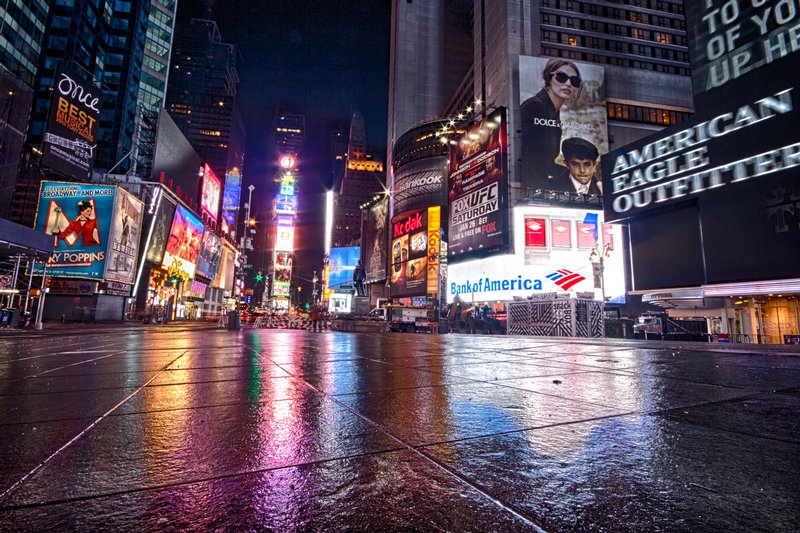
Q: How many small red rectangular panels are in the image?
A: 4